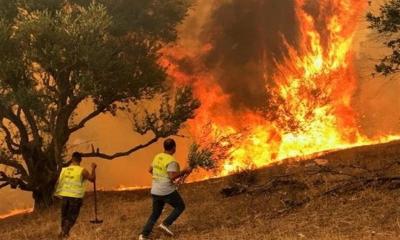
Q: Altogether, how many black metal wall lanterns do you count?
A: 0